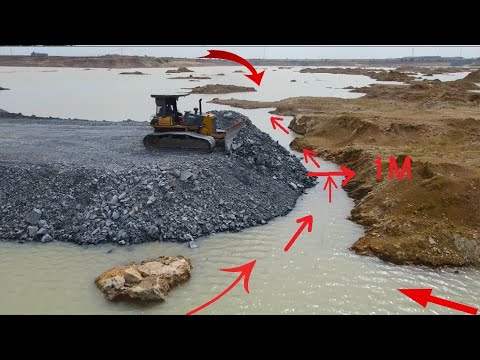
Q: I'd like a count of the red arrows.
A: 8